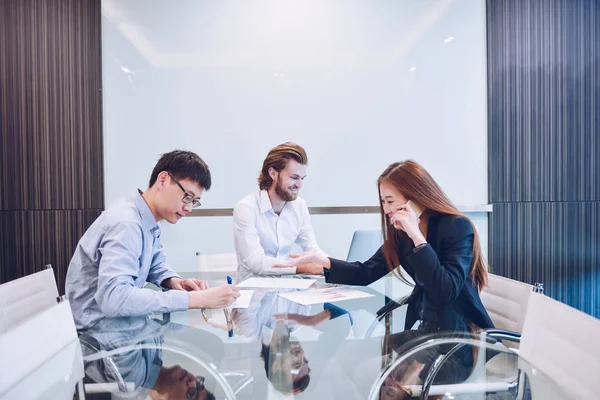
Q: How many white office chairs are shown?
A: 5